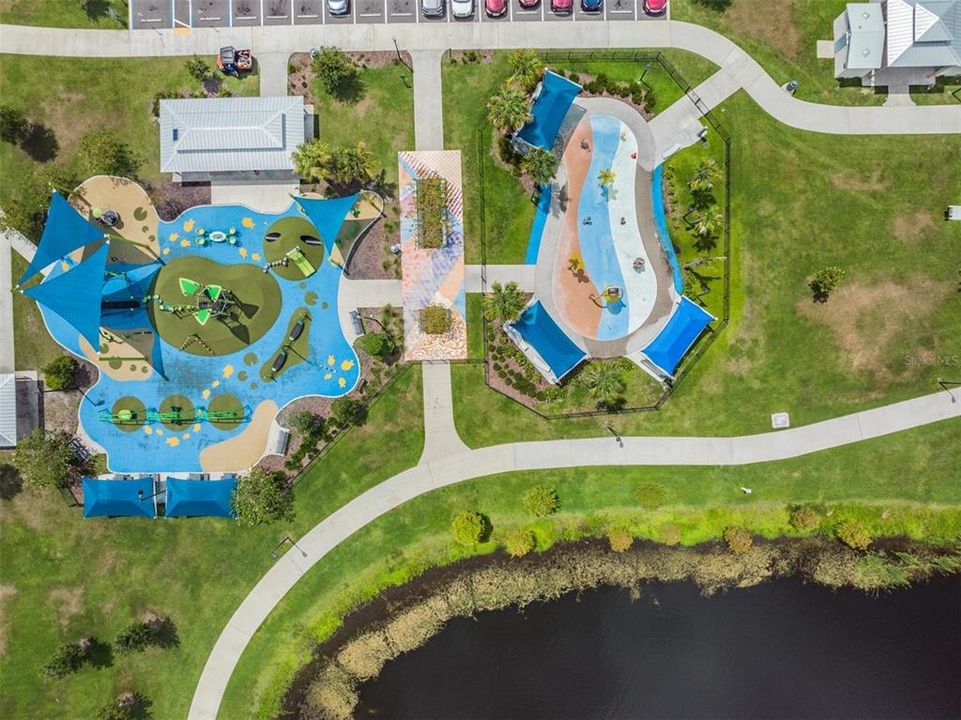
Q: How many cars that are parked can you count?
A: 8